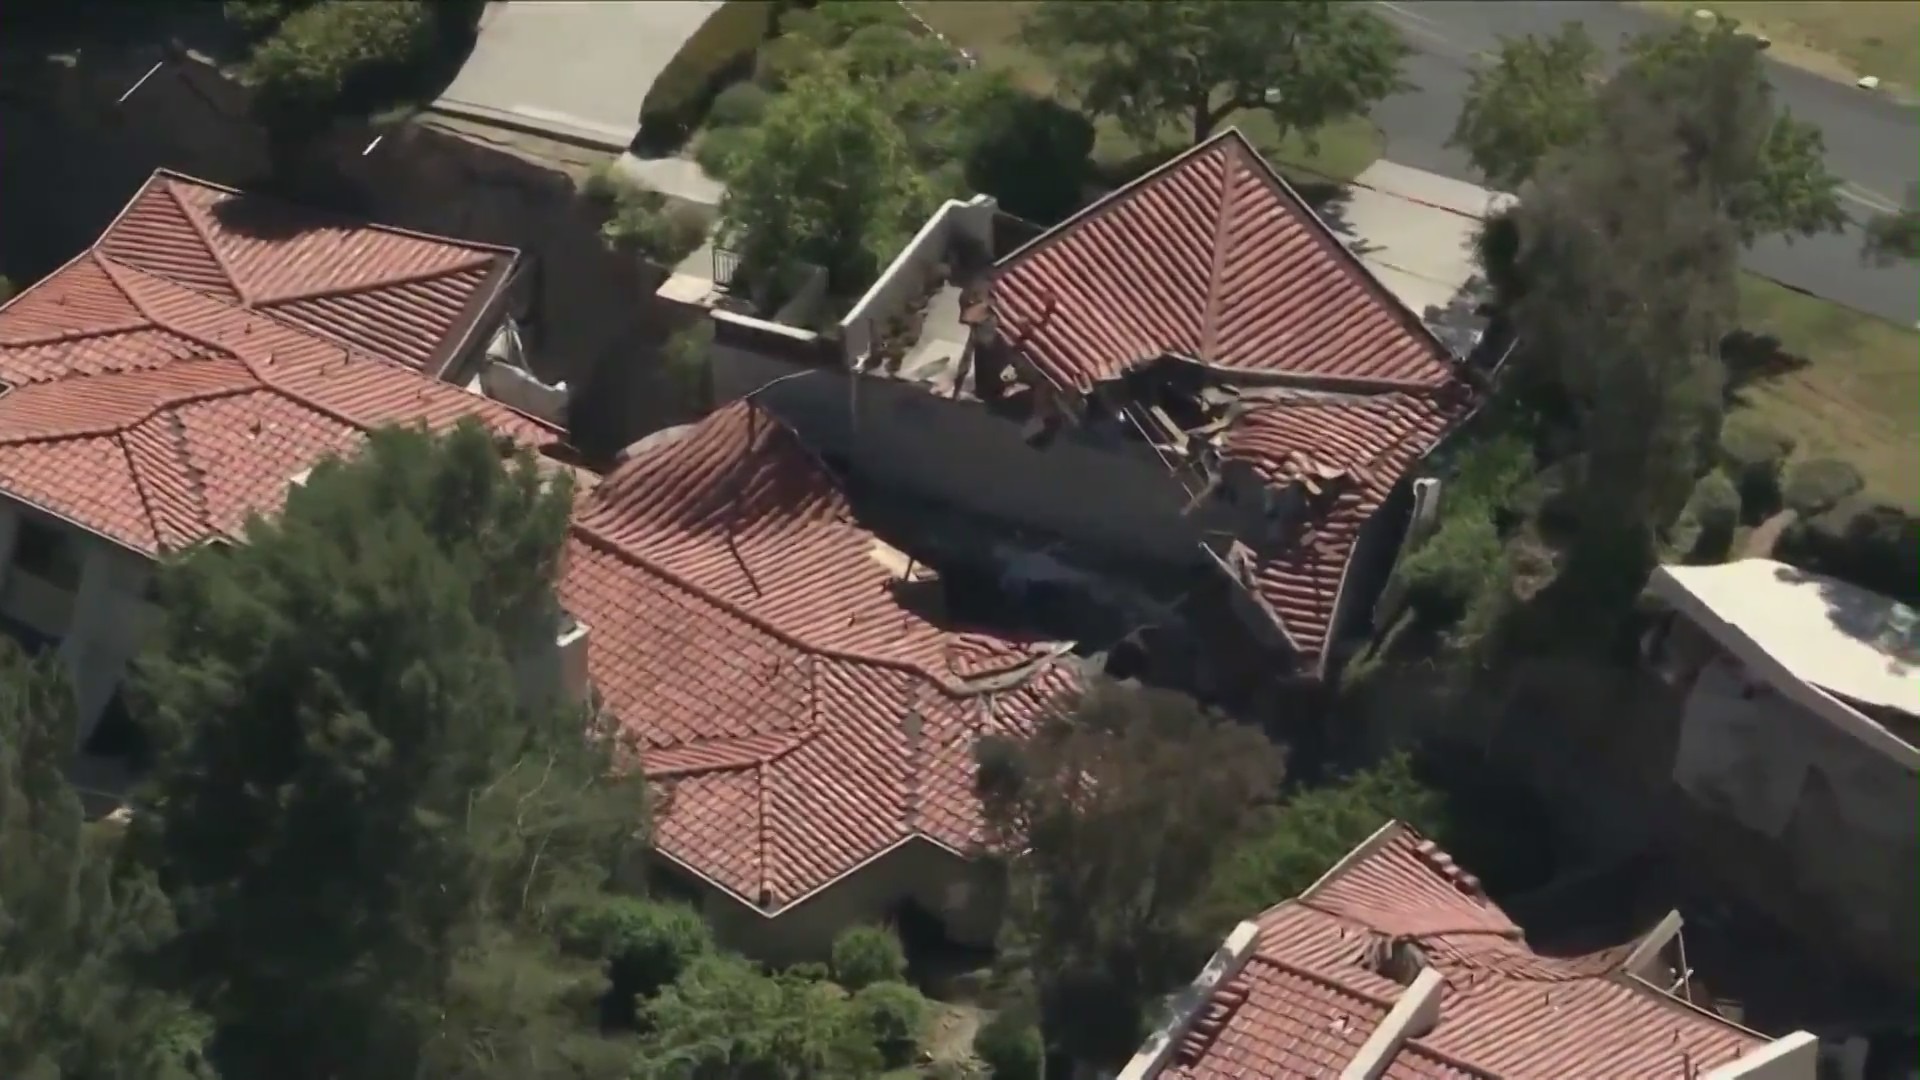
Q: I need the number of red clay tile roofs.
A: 4